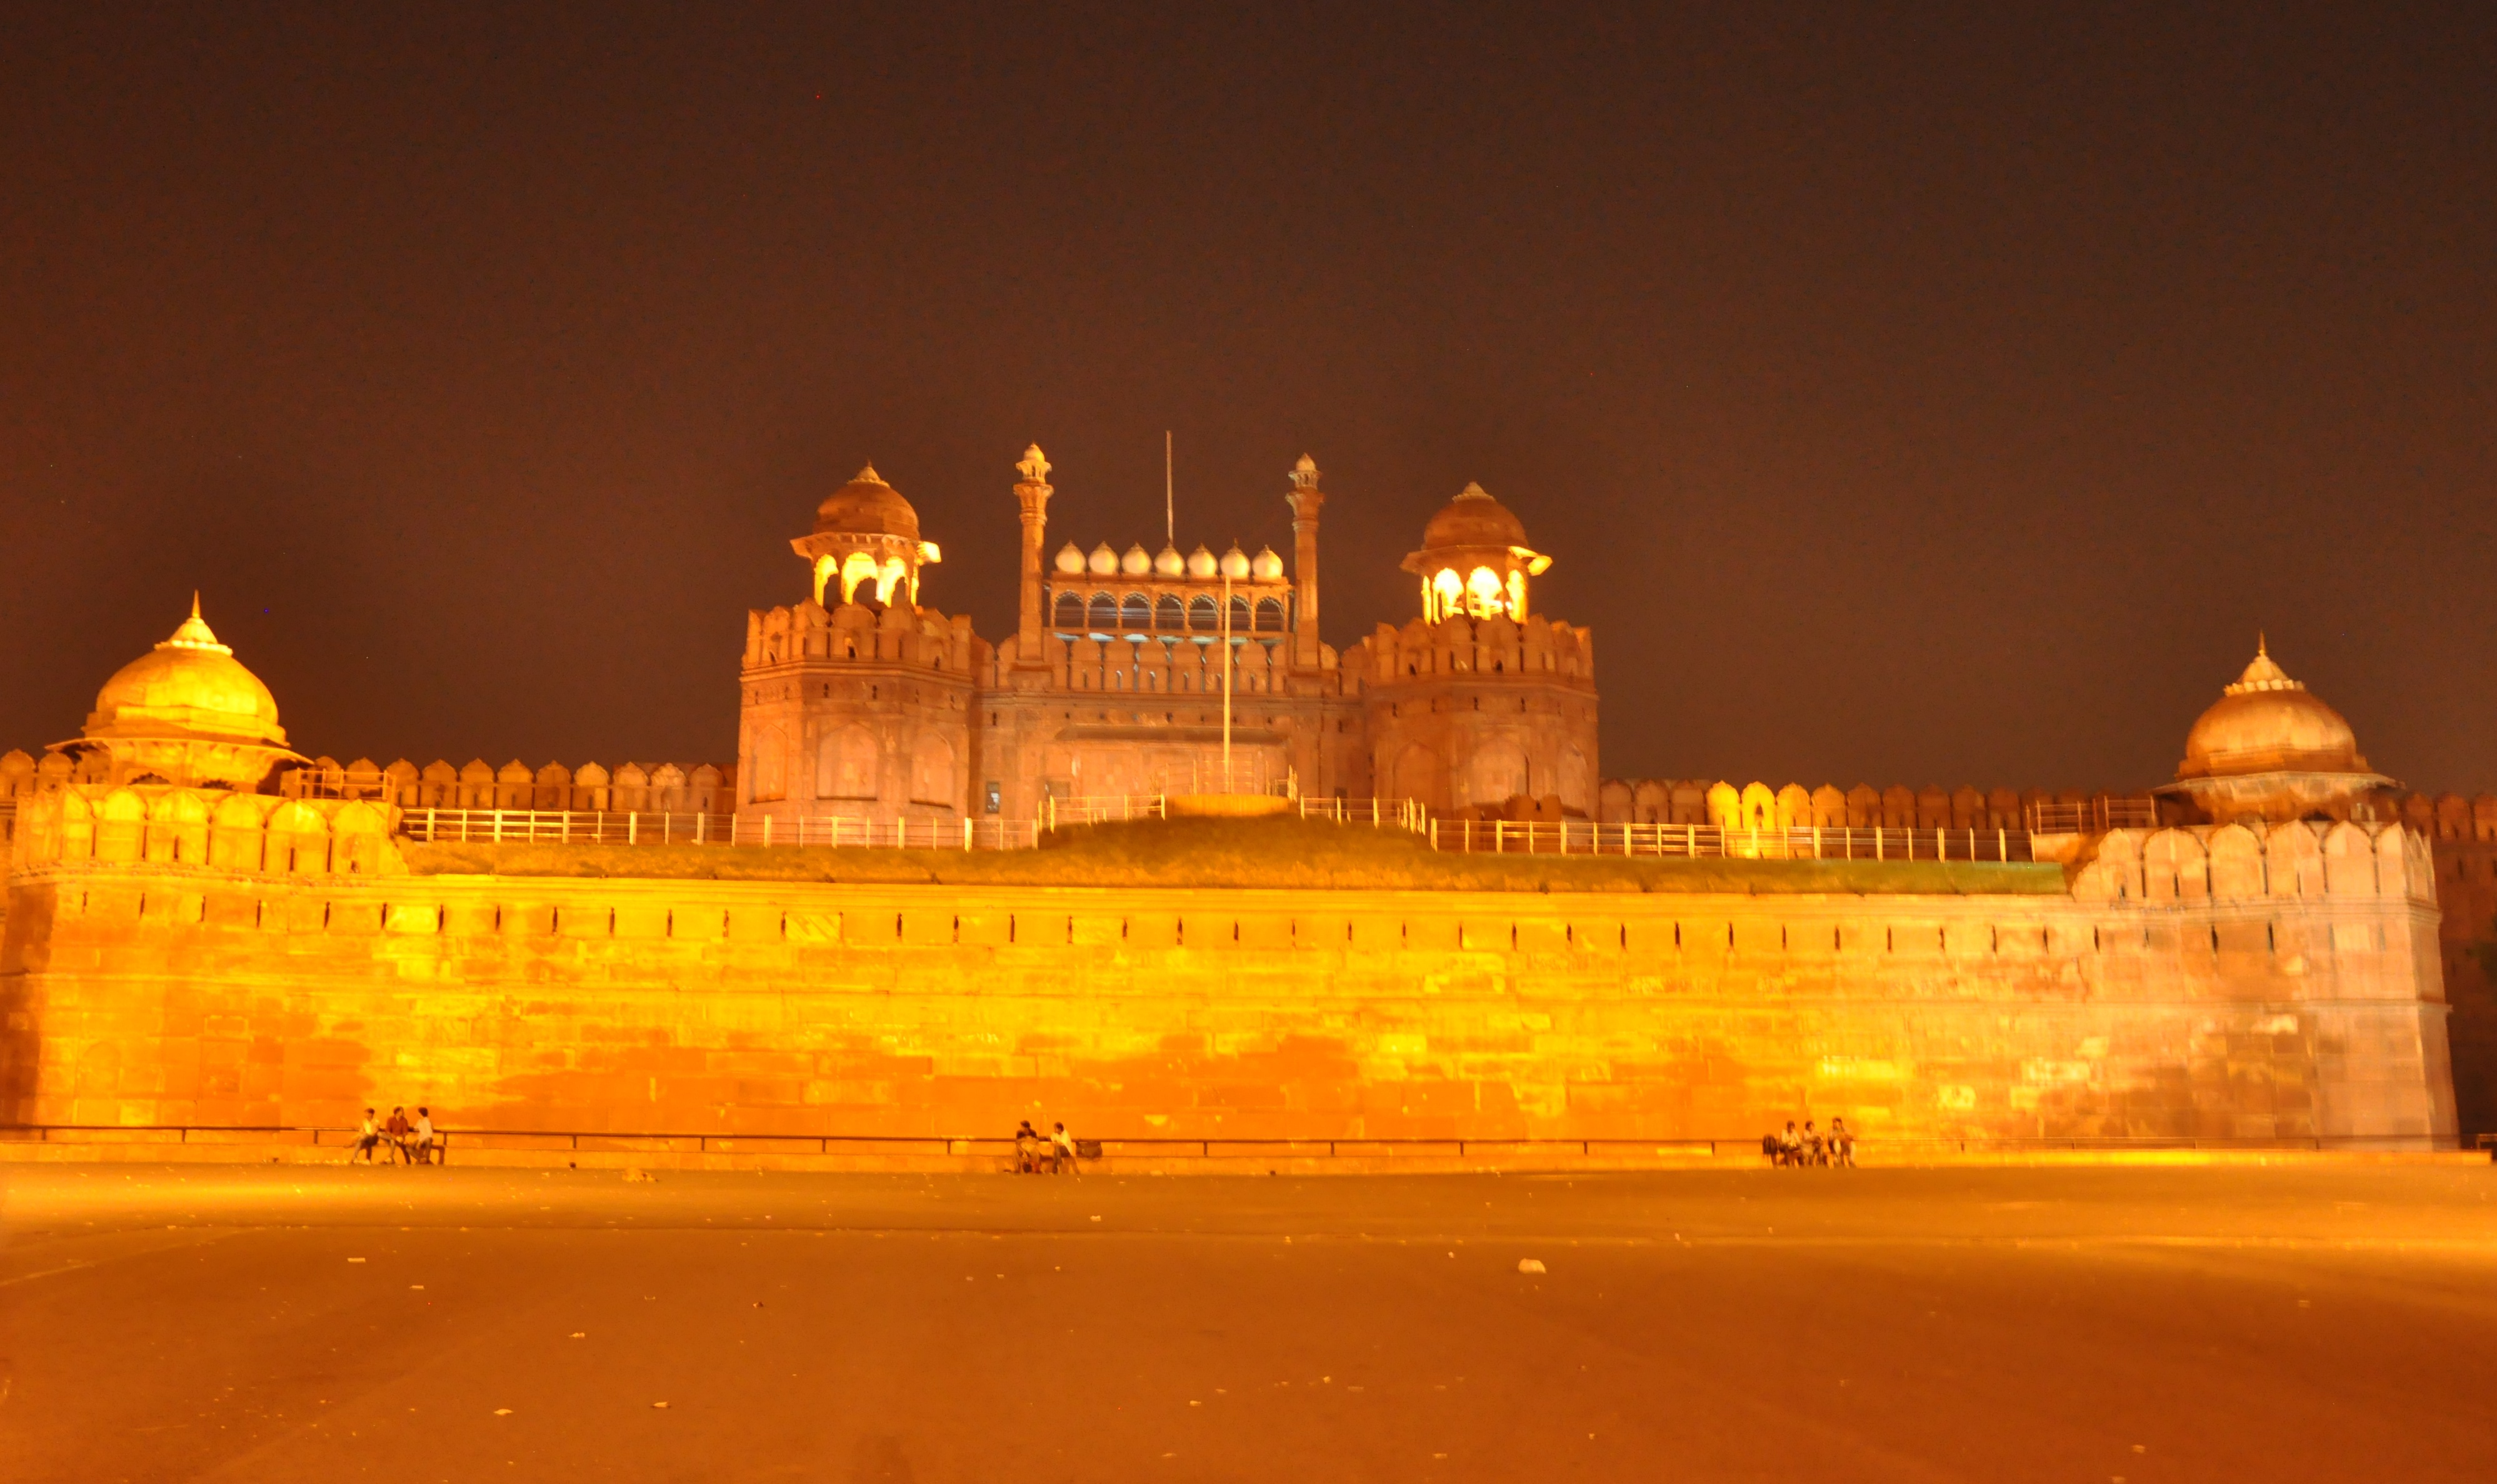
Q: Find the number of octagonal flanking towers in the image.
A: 2